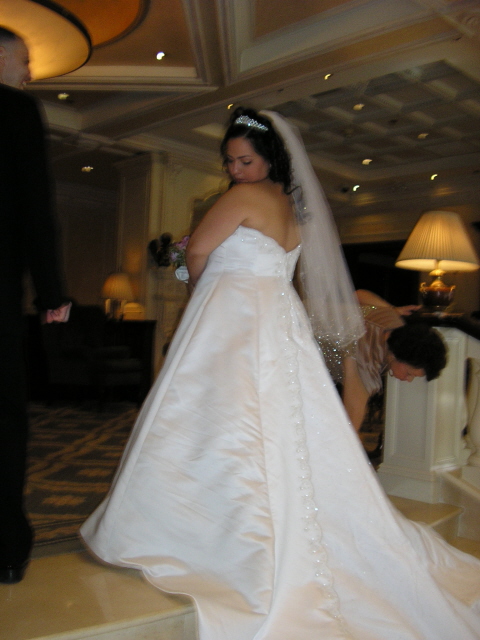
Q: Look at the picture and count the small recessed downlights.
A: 10